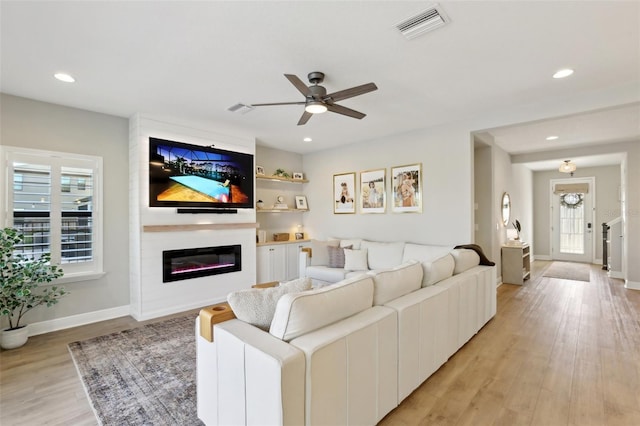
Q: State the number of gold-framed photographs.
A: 3